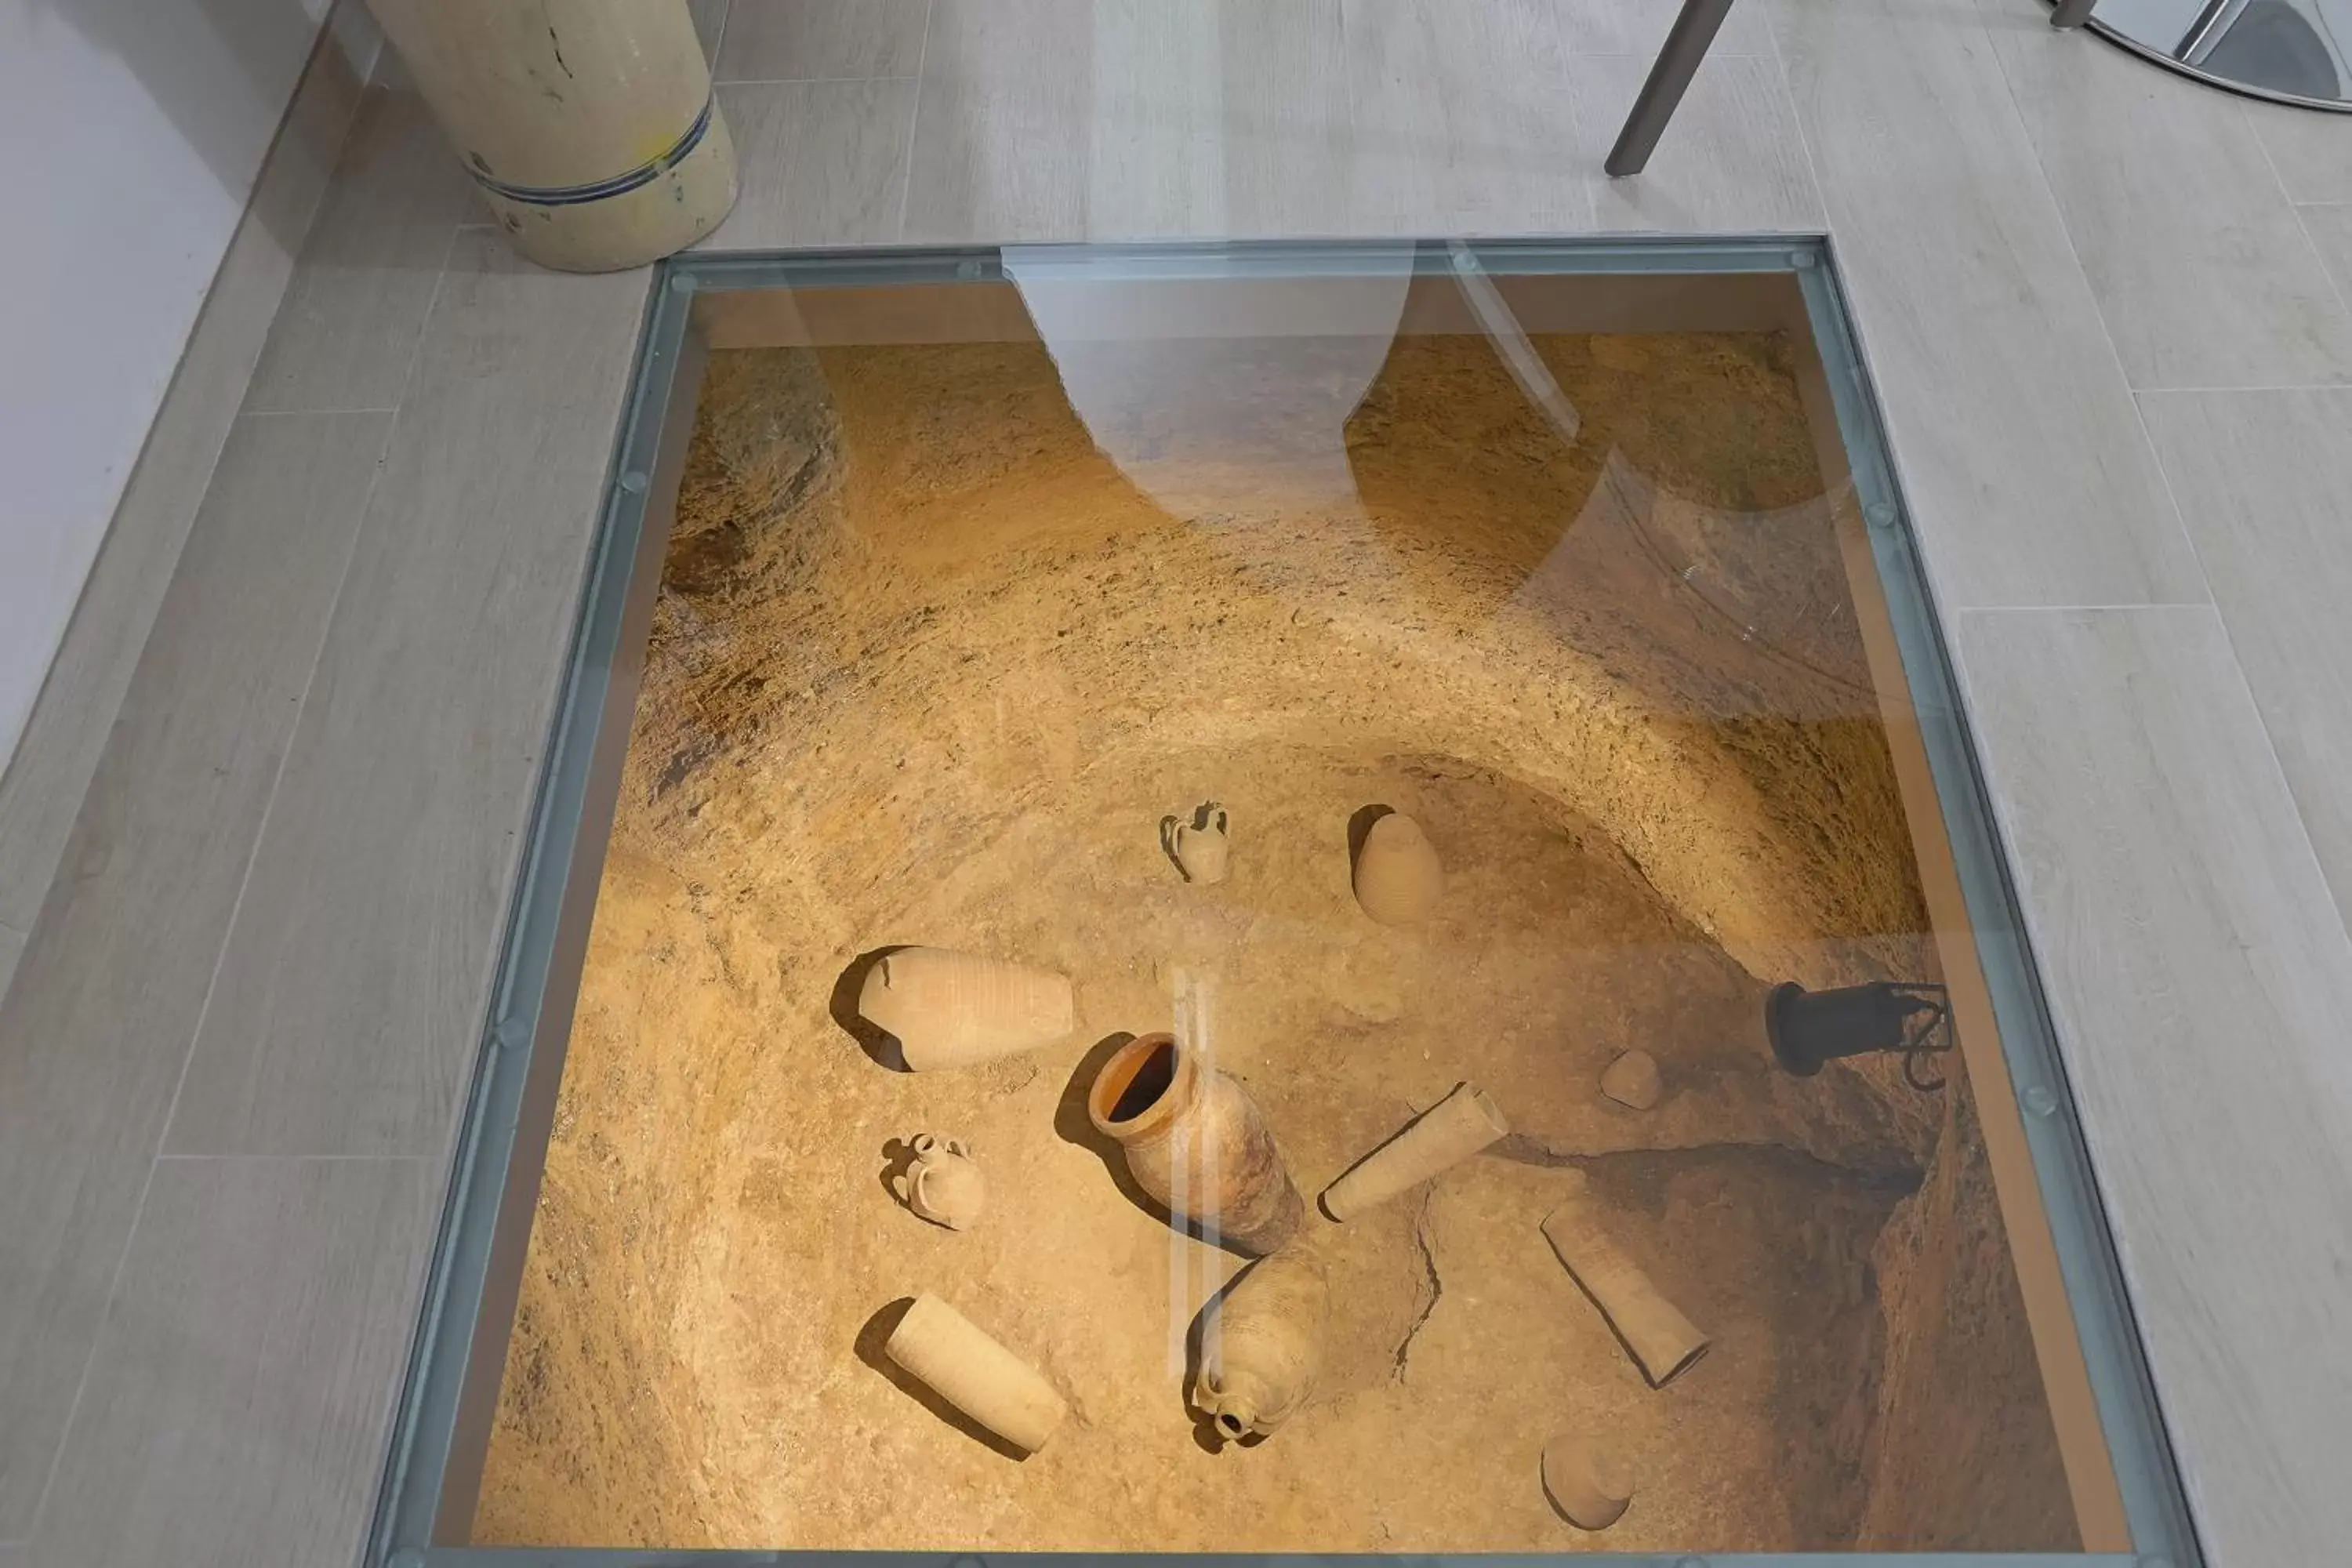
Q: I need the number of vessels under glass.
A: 11